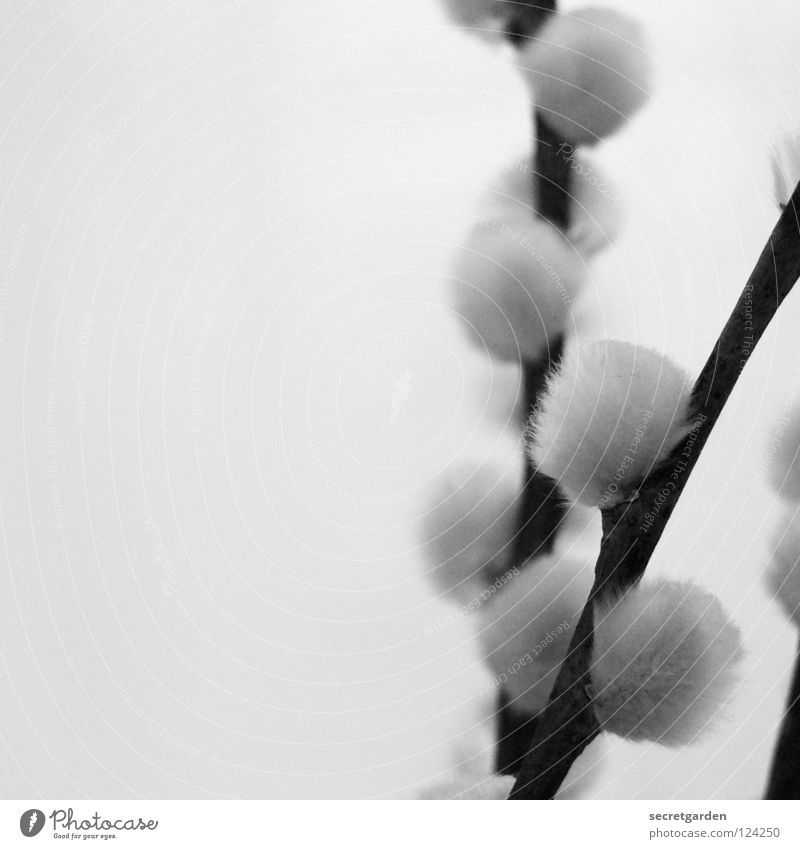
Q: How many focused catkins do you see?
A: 2